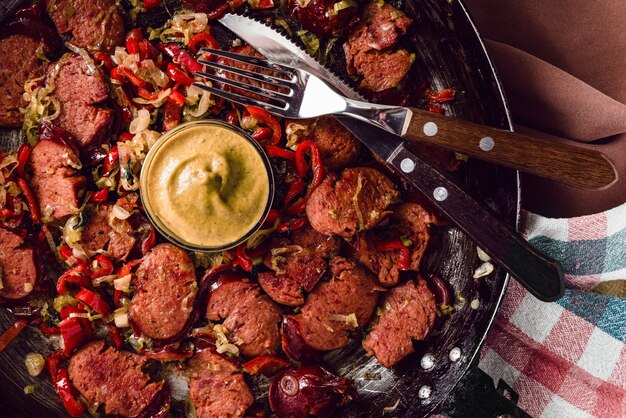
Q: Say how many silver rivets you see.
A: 7